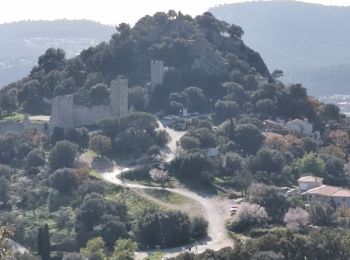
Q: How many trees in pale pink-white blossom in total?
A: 3